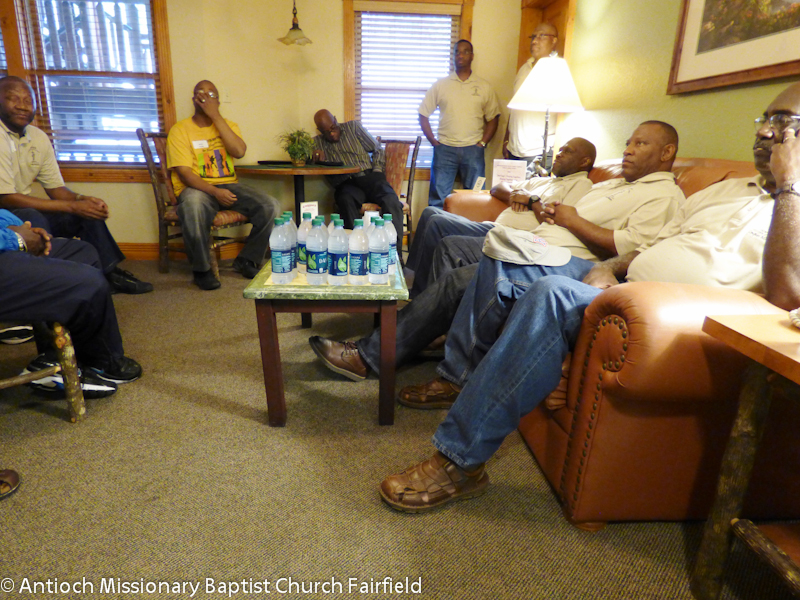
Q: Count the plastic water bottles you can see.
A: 12